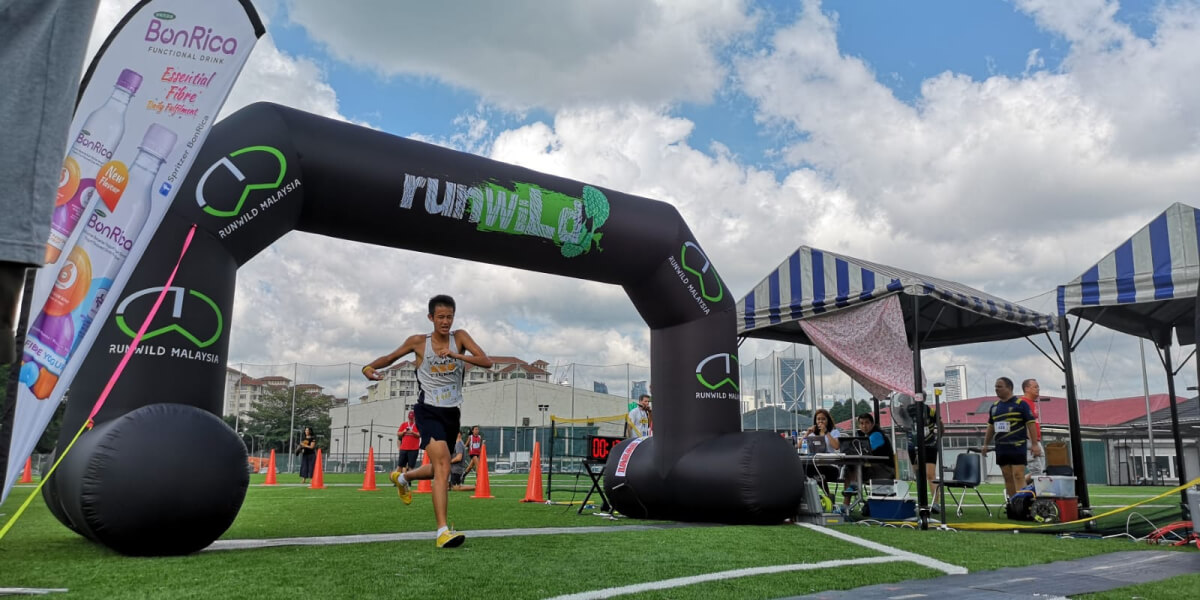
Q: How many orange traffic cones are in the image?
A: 7